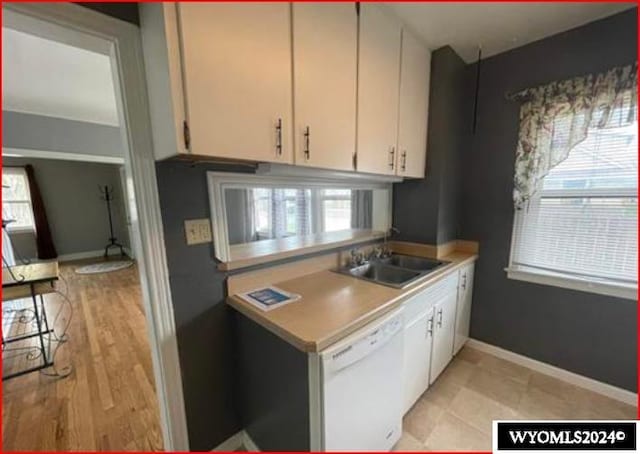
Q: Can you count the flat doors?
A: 7